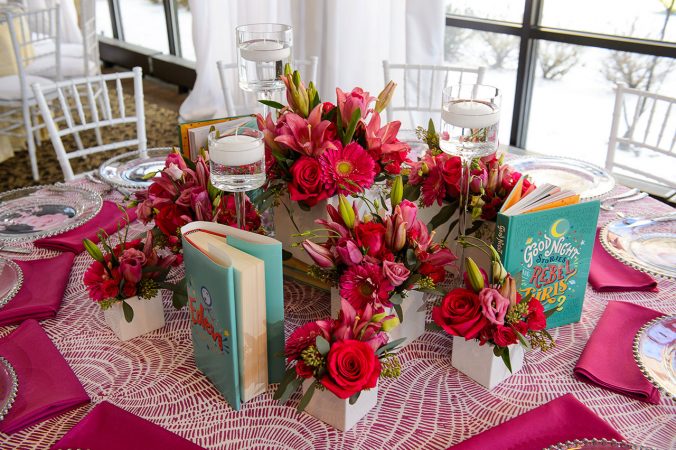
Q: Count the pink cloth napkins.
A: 7